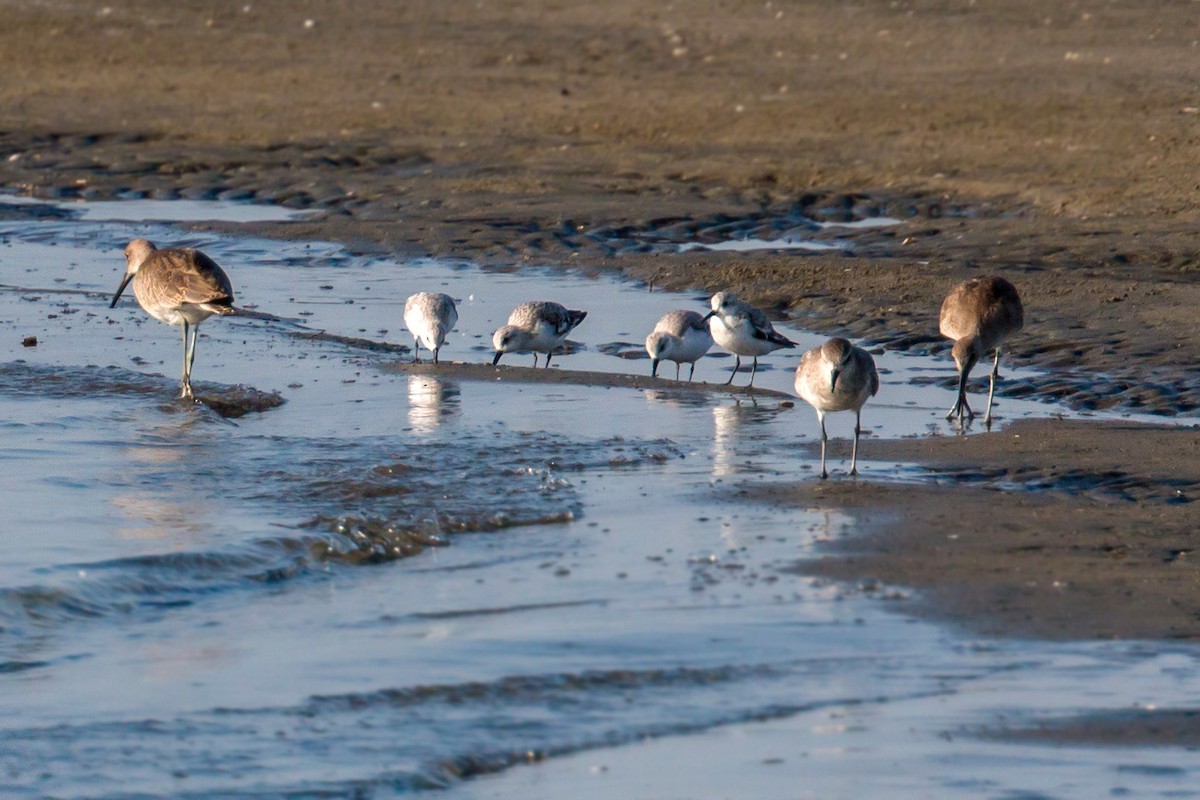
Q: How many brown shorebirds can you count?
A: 3